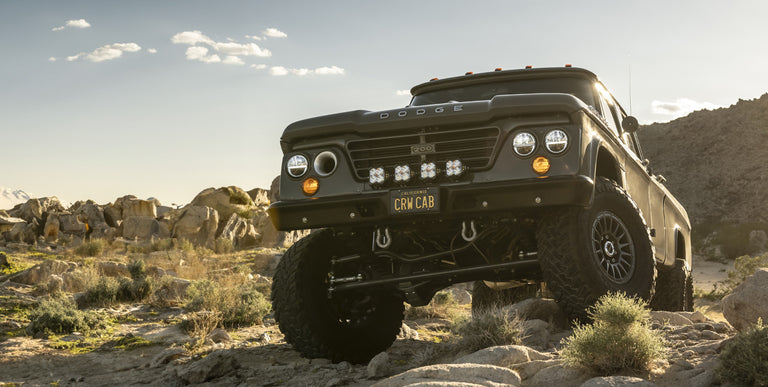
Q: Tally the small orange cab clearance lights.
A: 5